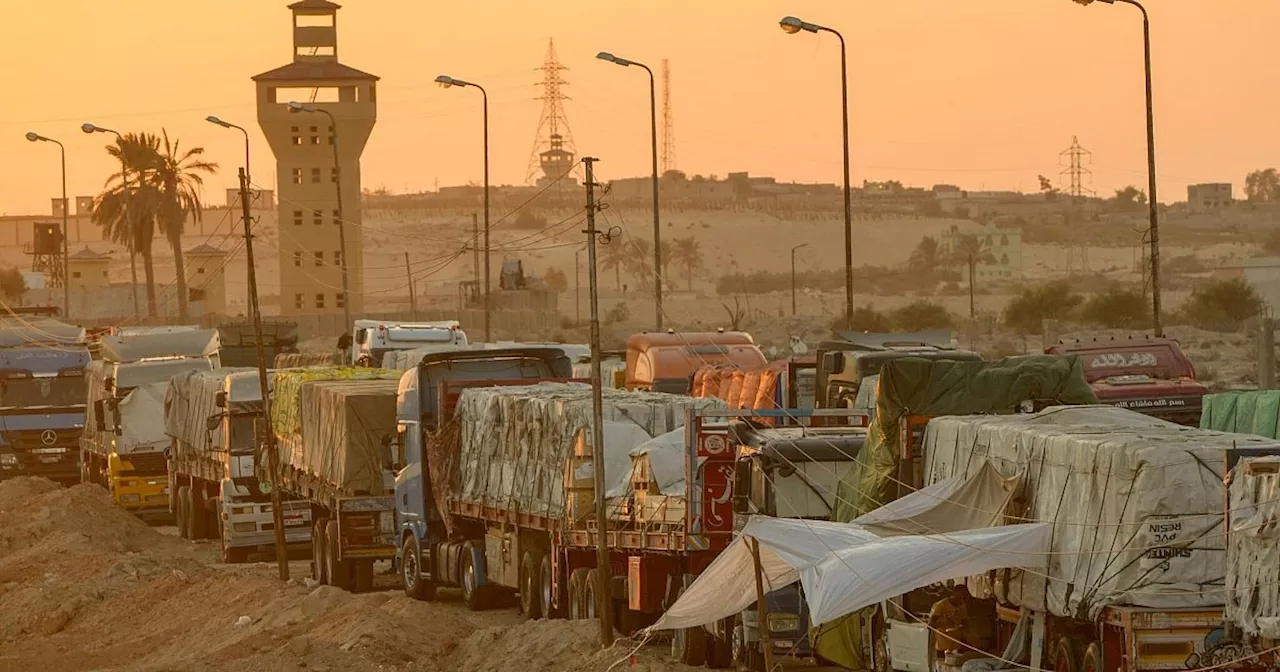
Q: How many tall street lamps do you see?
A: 8